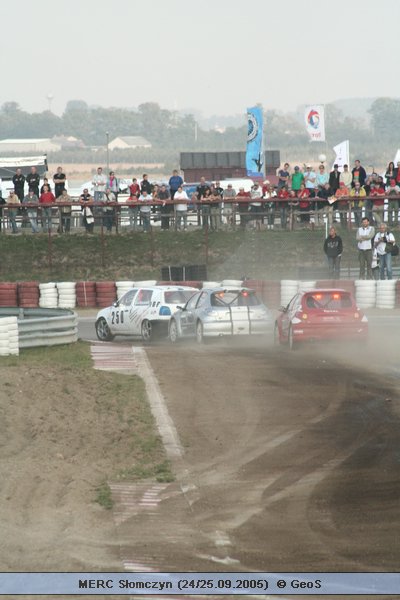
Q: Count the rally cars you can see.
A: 3